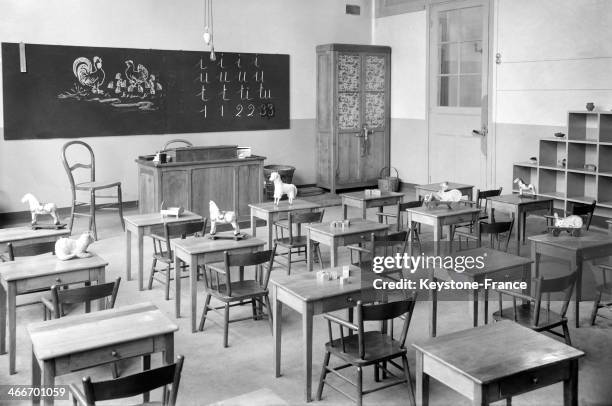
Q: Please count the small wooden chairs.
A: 14